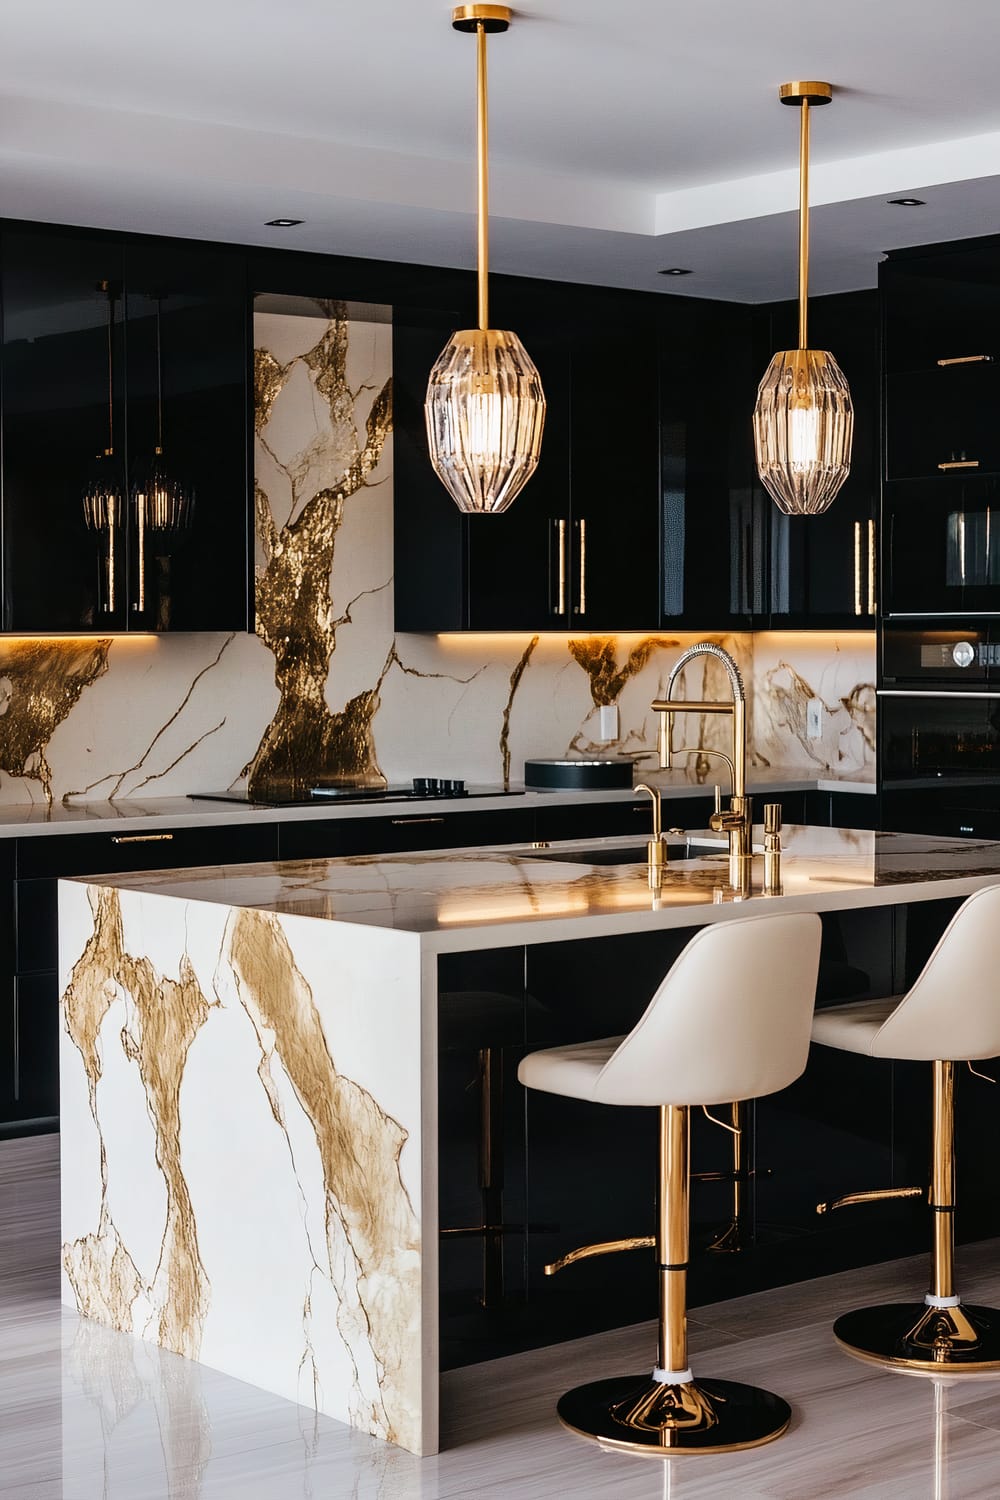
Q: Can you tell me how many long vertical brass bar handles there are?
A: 6